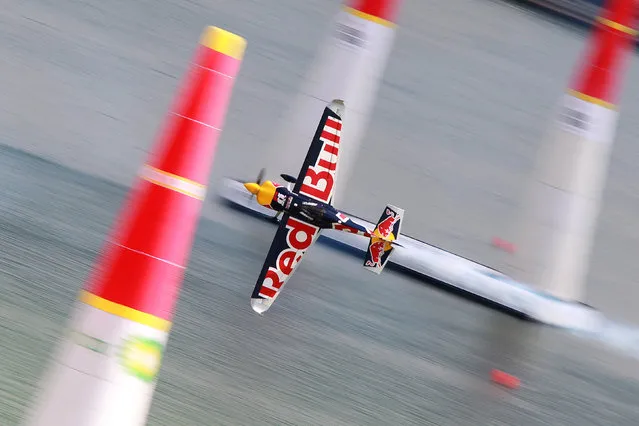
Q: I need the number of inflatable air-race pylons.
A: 3